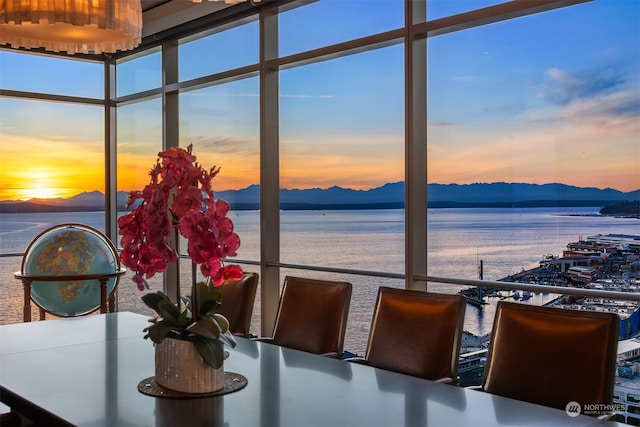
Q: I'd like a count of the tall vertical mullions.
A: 4